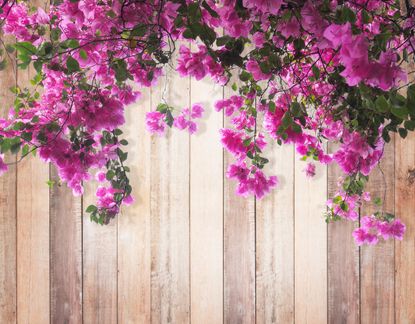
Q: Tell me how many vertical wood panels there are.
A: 13